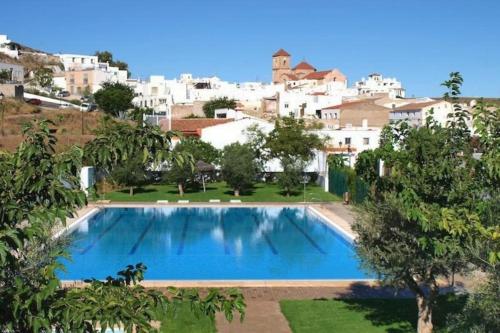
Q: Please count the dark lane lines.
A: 6